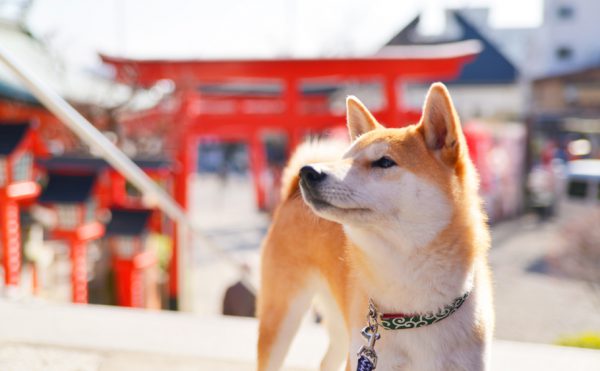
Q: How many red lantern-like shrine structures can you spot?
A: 3